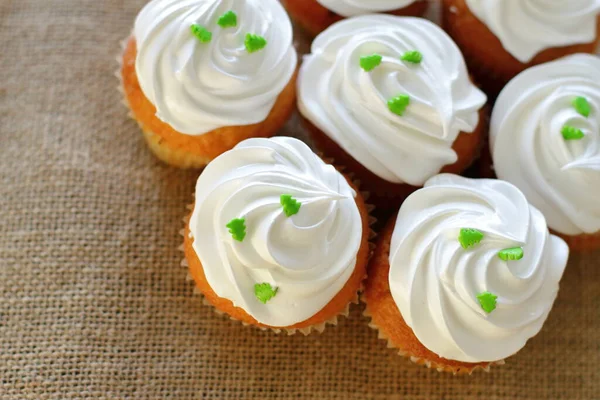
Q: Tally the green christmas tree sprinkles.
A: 14